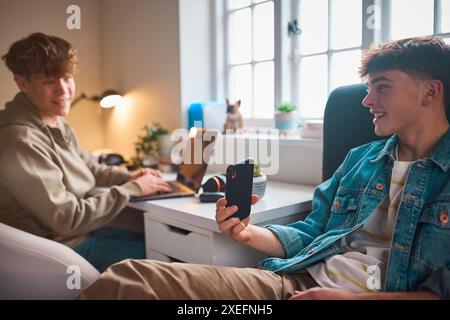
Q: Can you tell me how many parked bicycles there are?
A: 0